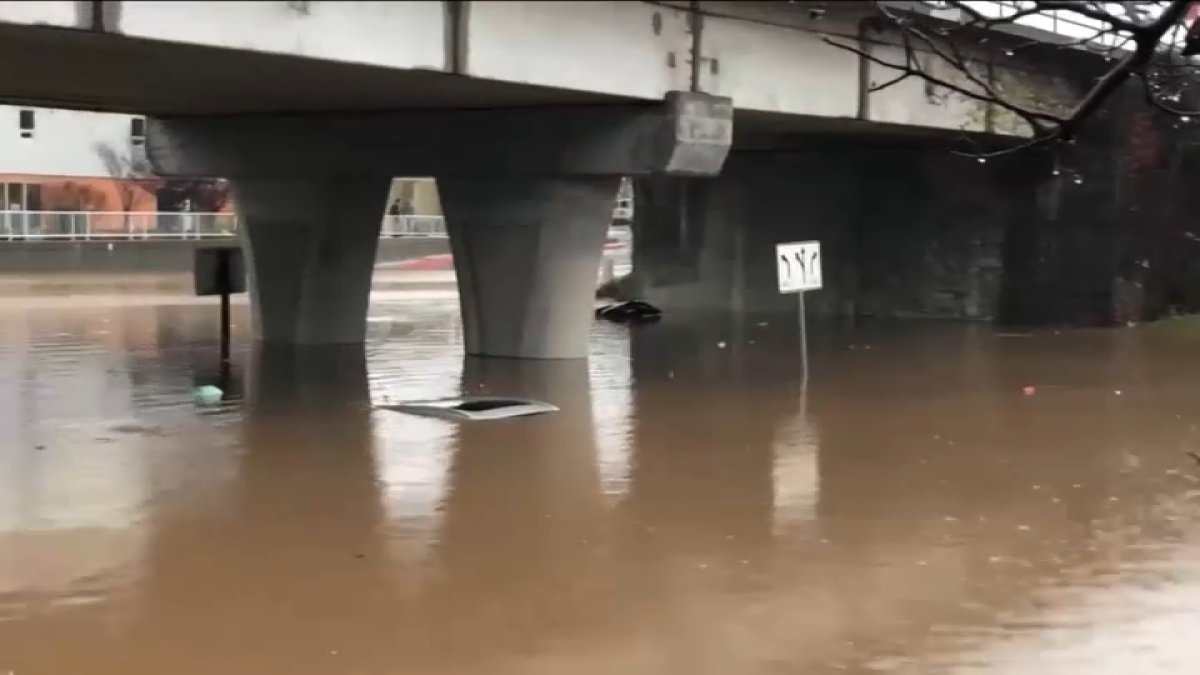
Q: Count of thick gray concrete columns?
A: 2